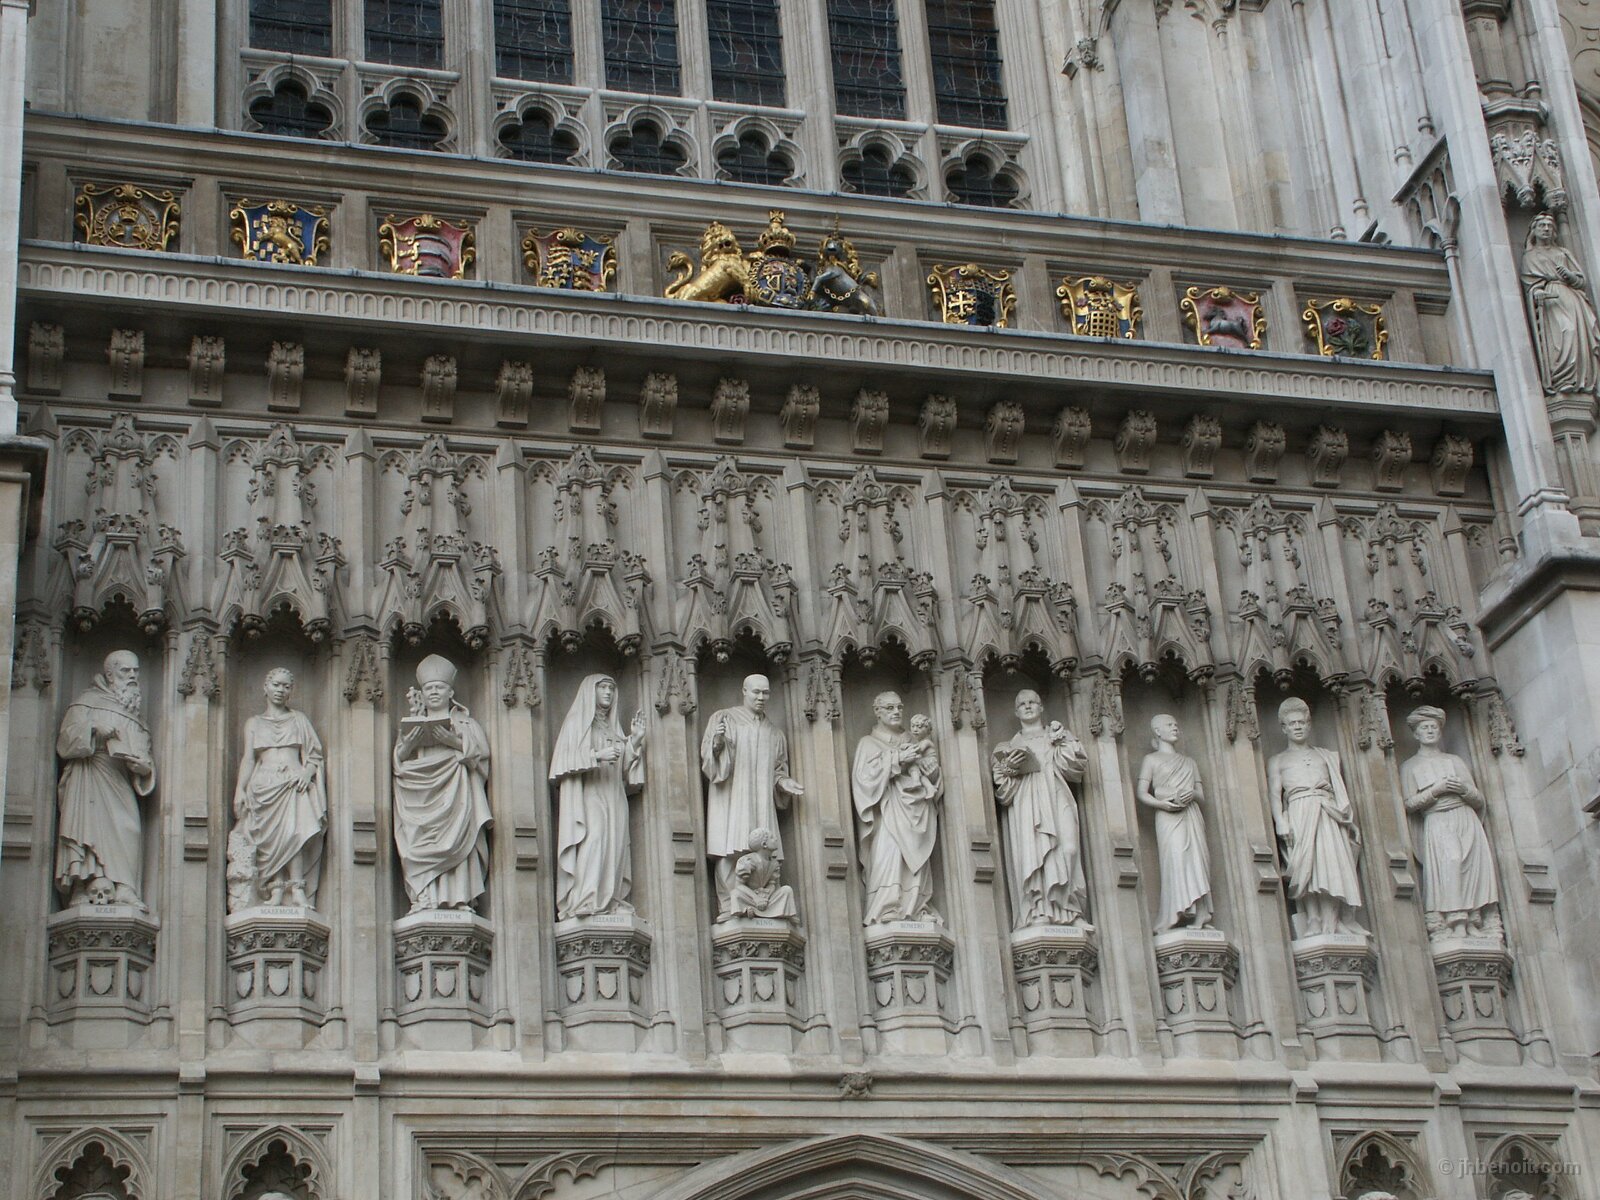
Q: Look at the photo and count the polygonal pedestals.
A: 10